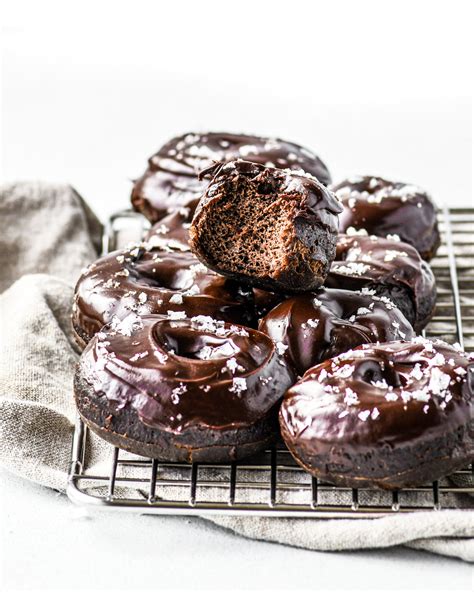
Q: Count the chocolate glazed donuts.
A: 9